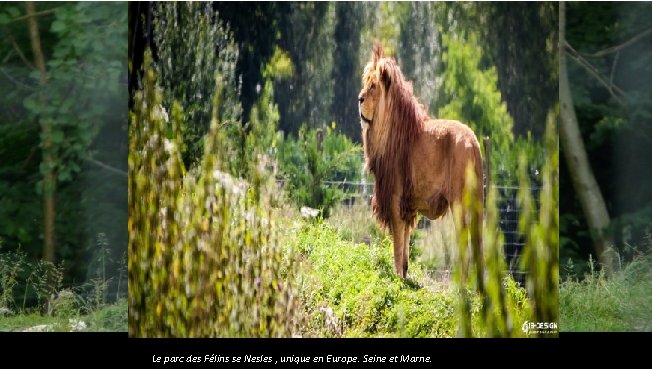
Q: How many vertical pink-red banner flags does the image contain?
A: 0